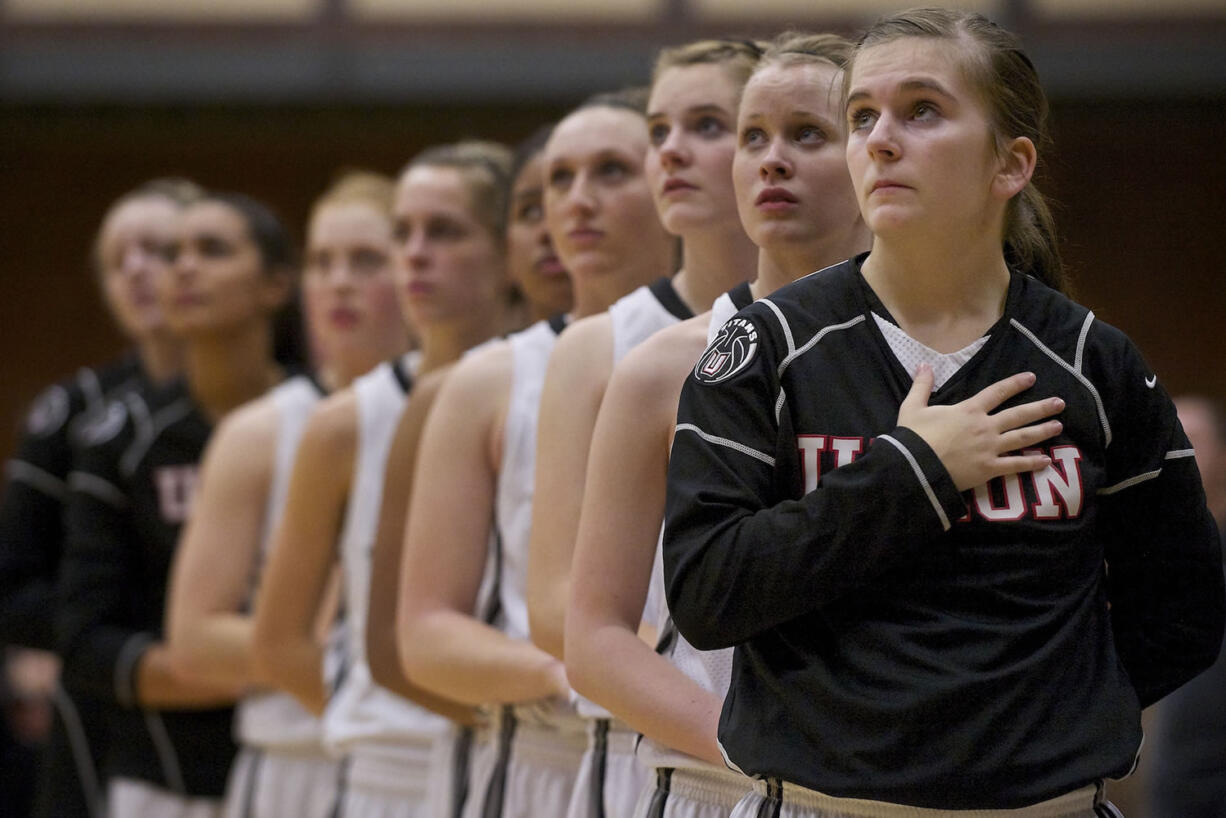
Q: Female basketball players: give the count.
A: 9